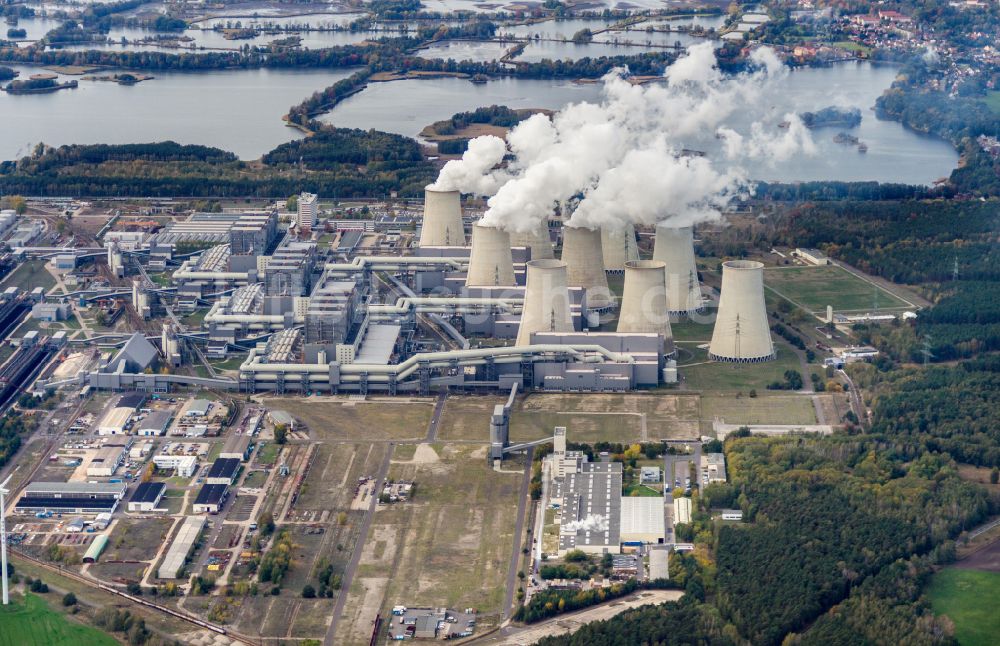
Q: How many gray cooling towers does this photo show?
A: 9